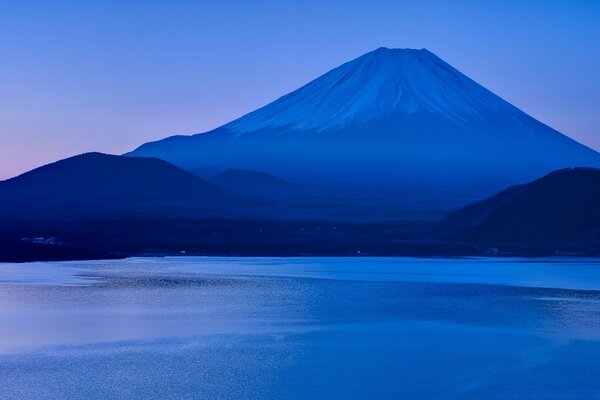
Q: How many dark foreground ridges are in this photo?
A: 2